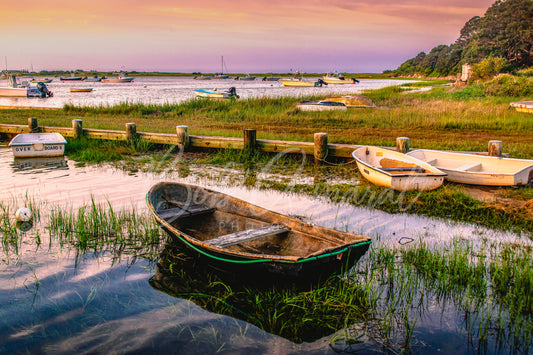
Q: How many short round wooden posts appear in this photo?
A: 8